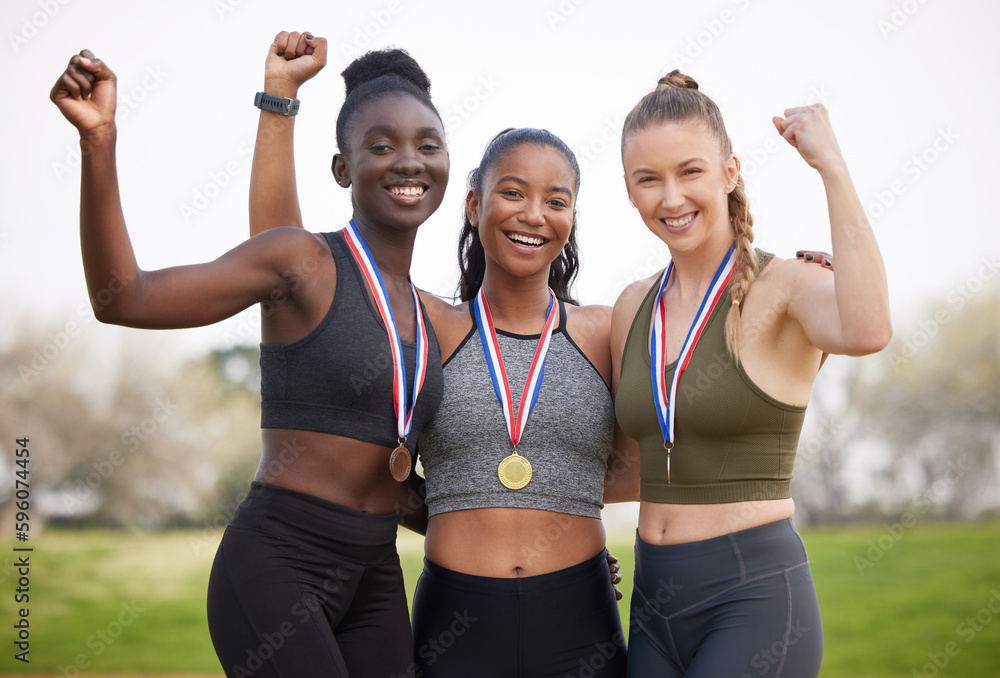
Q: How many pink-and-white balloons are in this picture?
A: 0